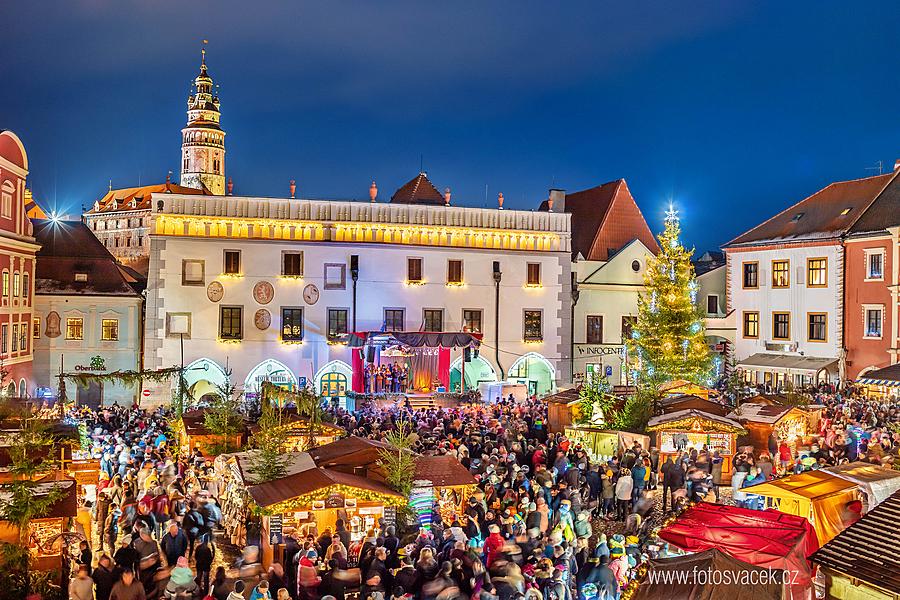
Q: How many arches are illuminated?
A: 5